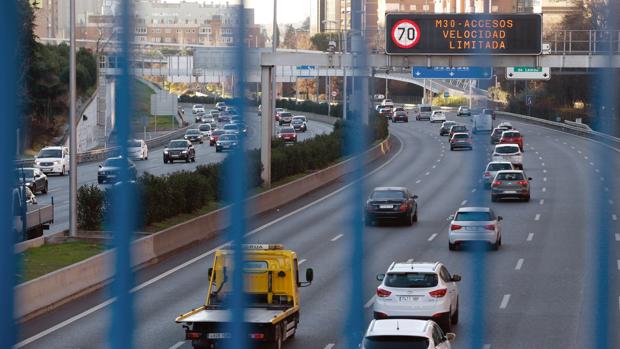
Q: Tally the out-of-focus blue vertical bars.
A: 6